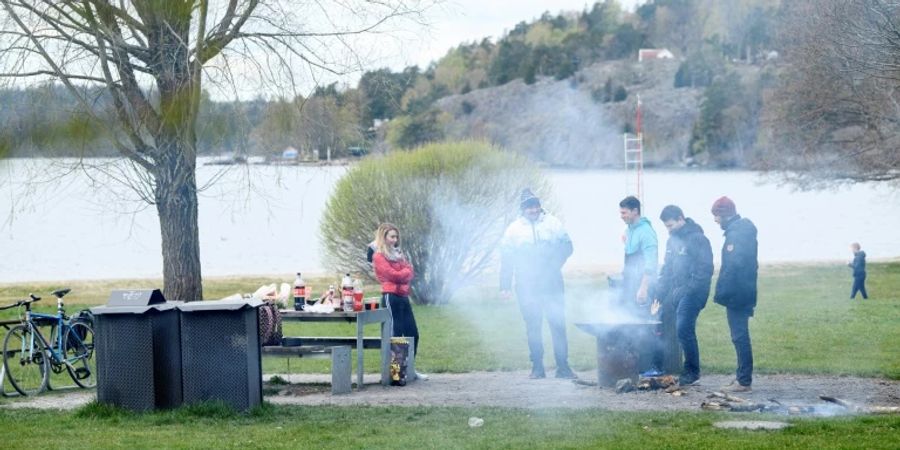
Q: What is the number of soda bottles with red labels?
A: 2